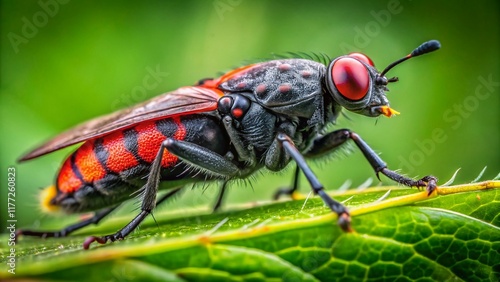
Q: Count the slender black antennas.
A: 1